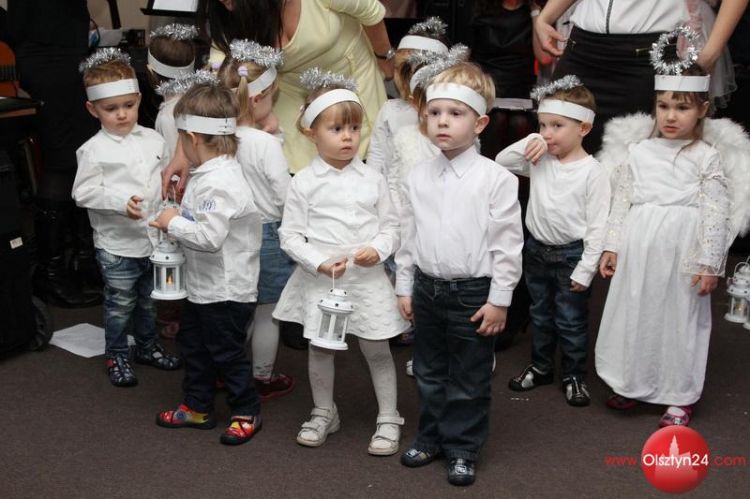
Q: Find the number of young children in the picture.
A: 10